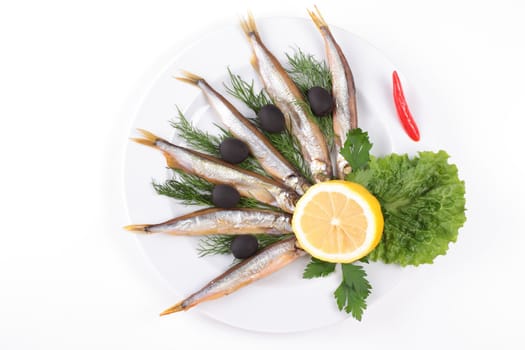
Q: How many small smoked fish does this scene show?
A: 6